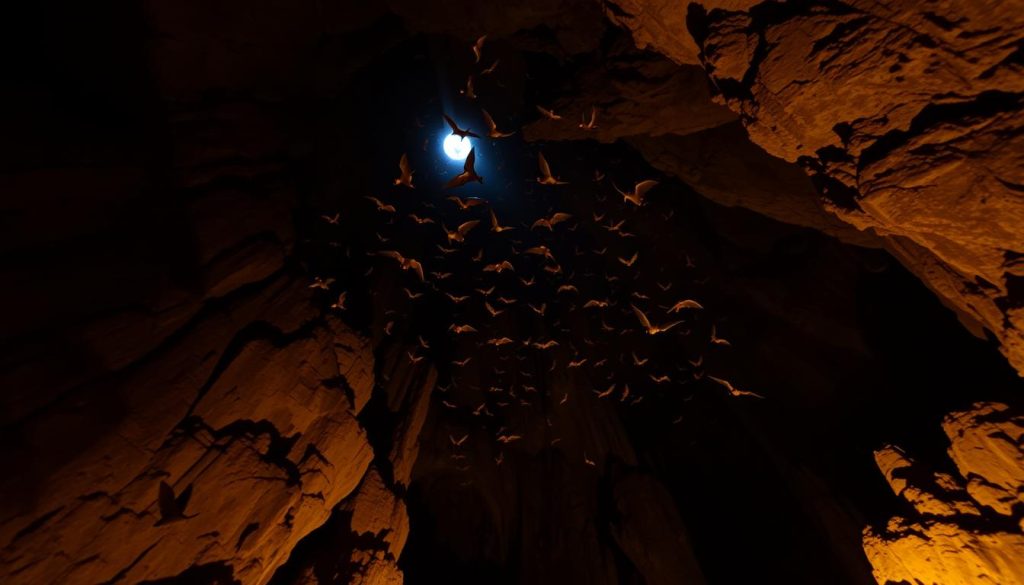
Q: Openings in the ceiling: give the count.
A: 1